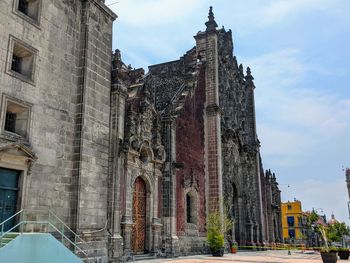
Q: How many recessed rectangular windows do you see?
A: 3